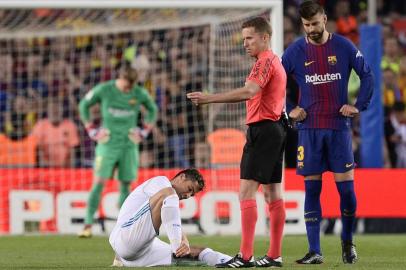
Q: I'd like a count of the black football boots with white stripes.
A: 2